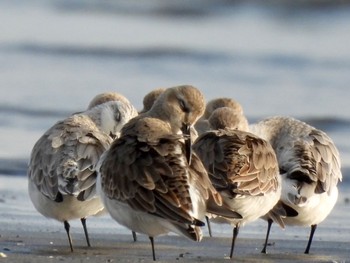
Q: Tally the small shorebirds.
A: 7